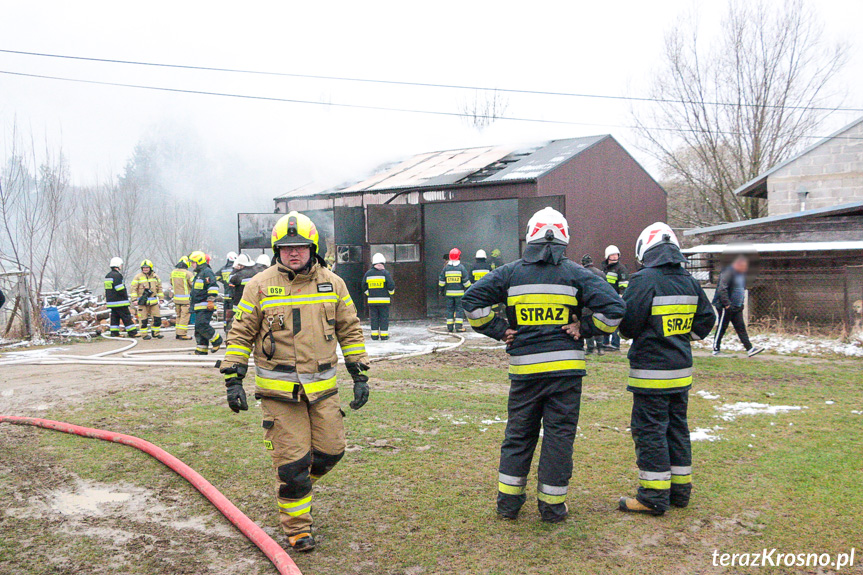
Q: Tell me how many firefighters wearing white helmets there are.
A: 9